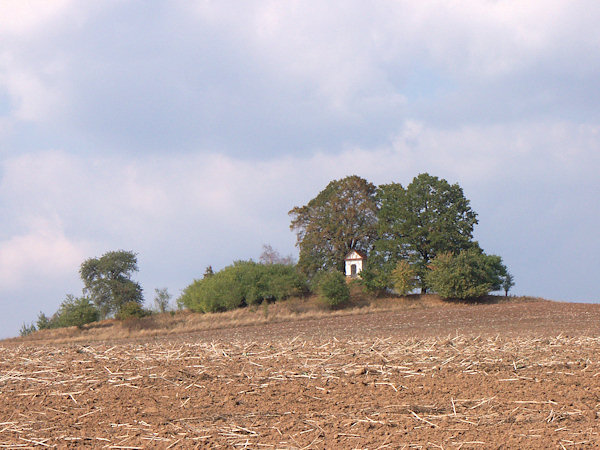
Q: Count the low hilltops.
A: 1